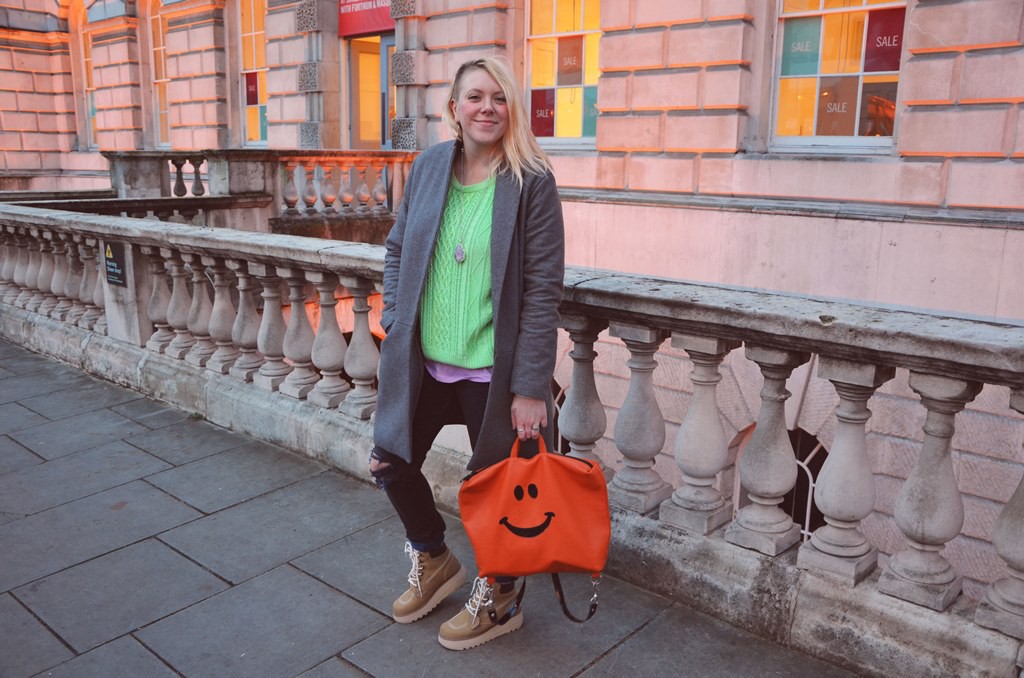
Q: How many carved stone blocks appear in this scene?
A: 6